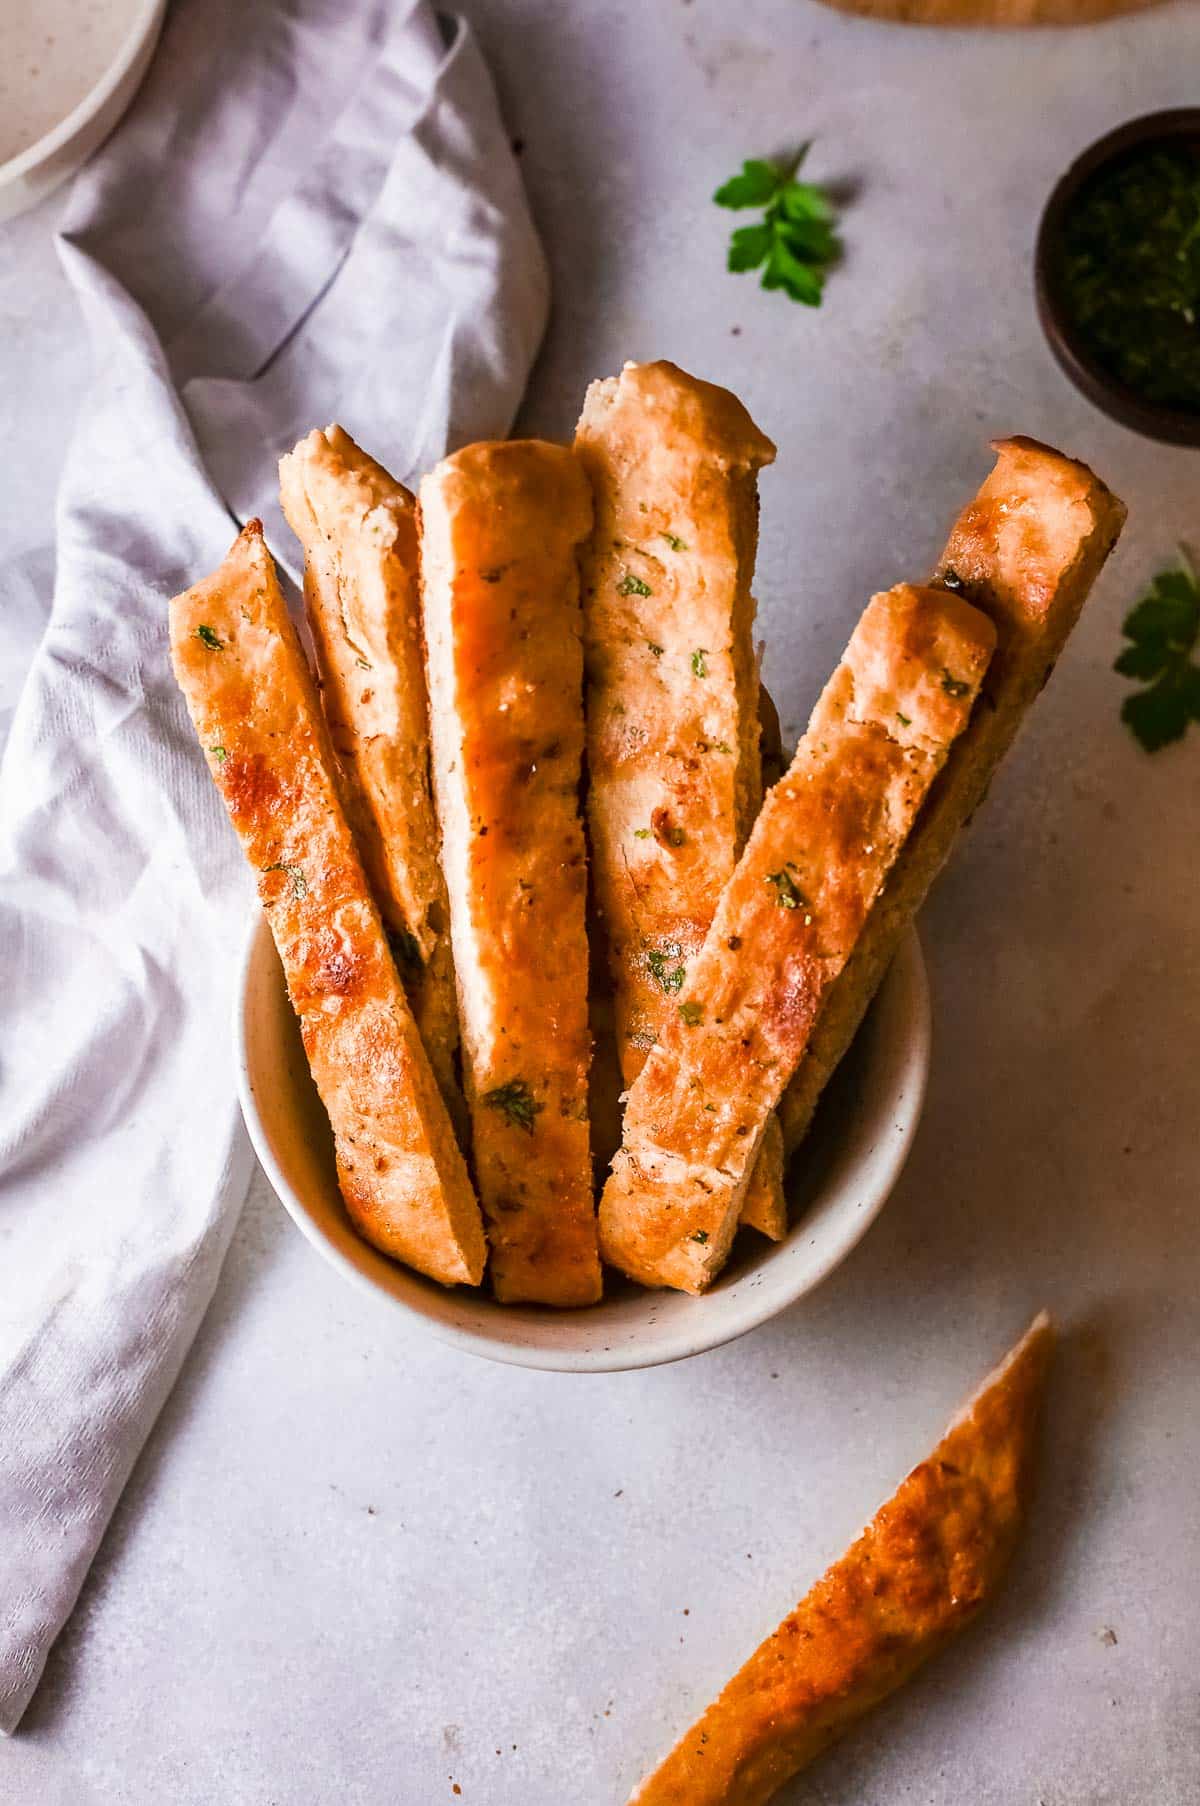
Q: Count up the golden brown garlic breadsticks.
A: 7